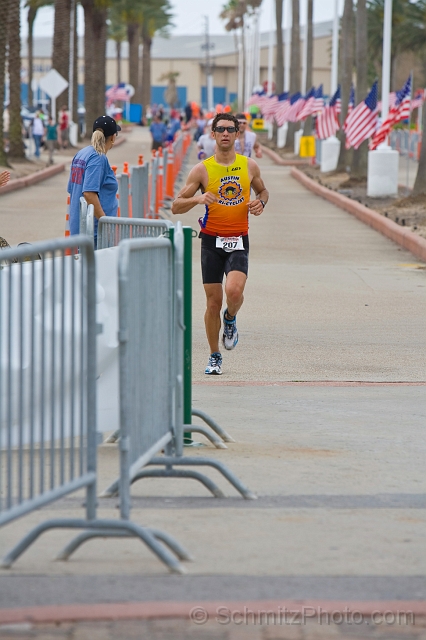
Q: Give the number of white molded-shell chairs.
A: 0